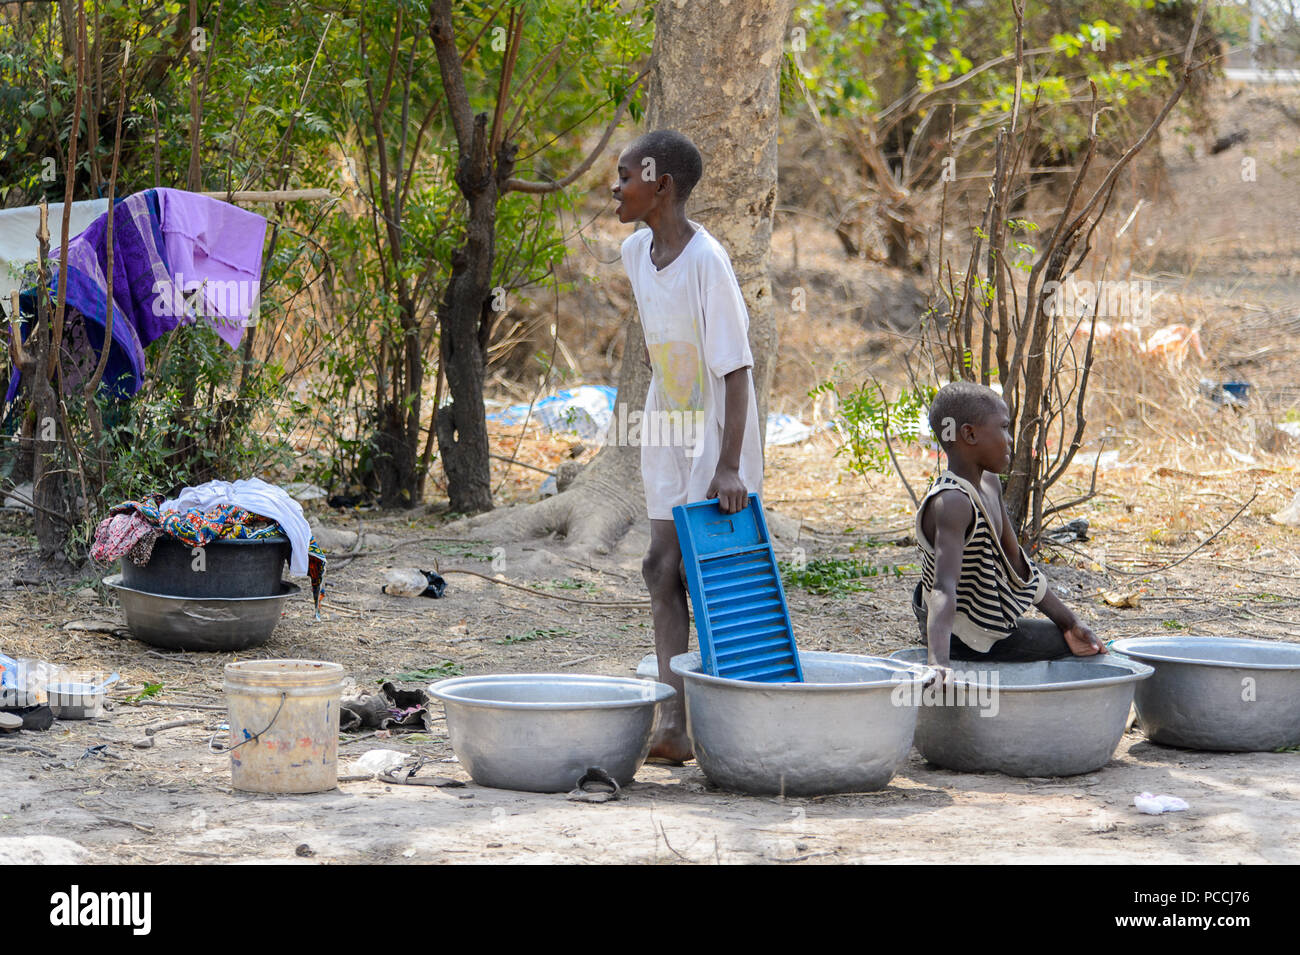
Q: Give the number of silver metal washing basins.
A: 5